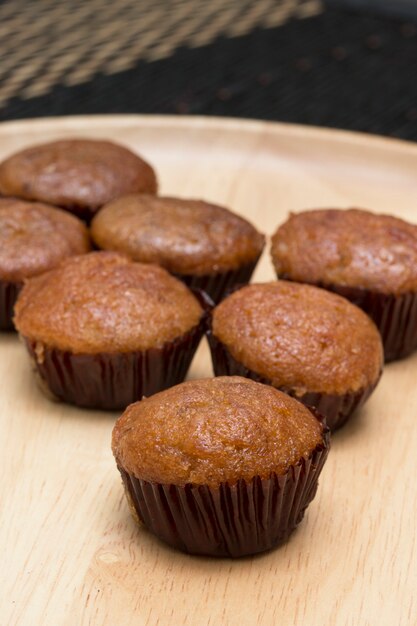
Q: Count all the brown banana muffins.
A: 7